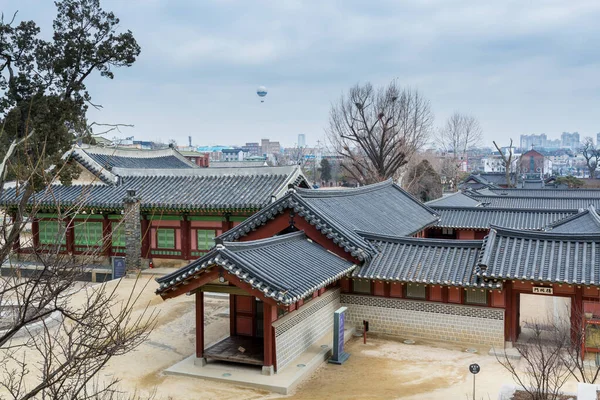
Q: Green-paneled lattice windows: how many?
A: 5